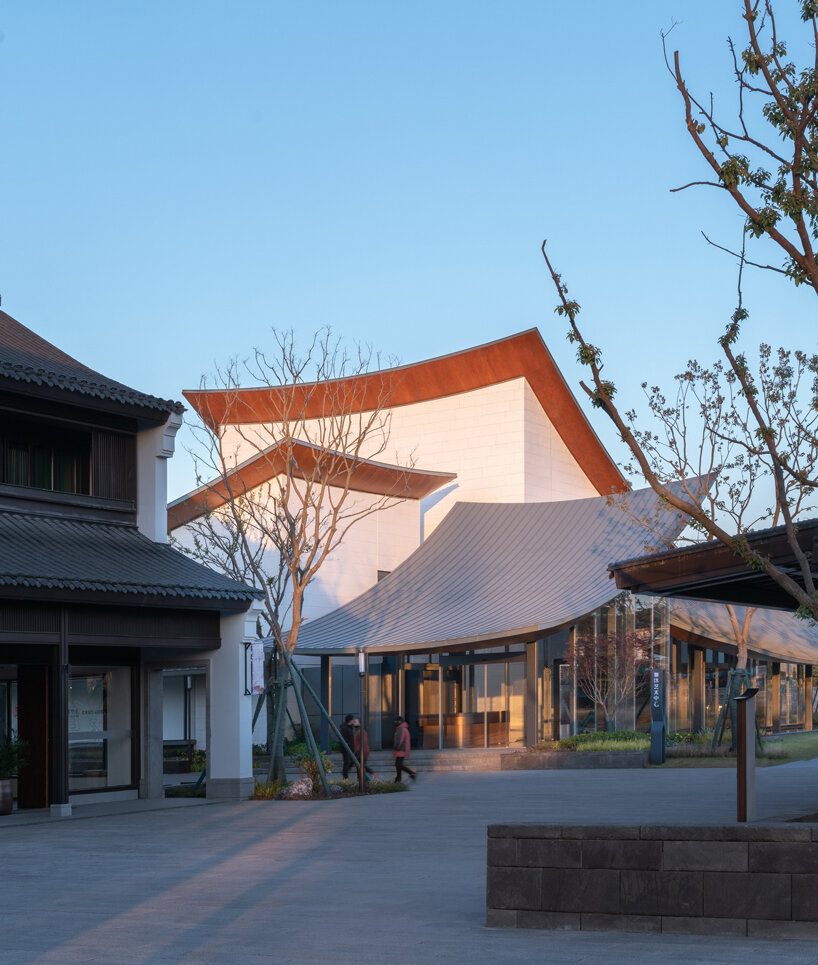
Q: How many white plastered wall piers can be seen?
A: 2